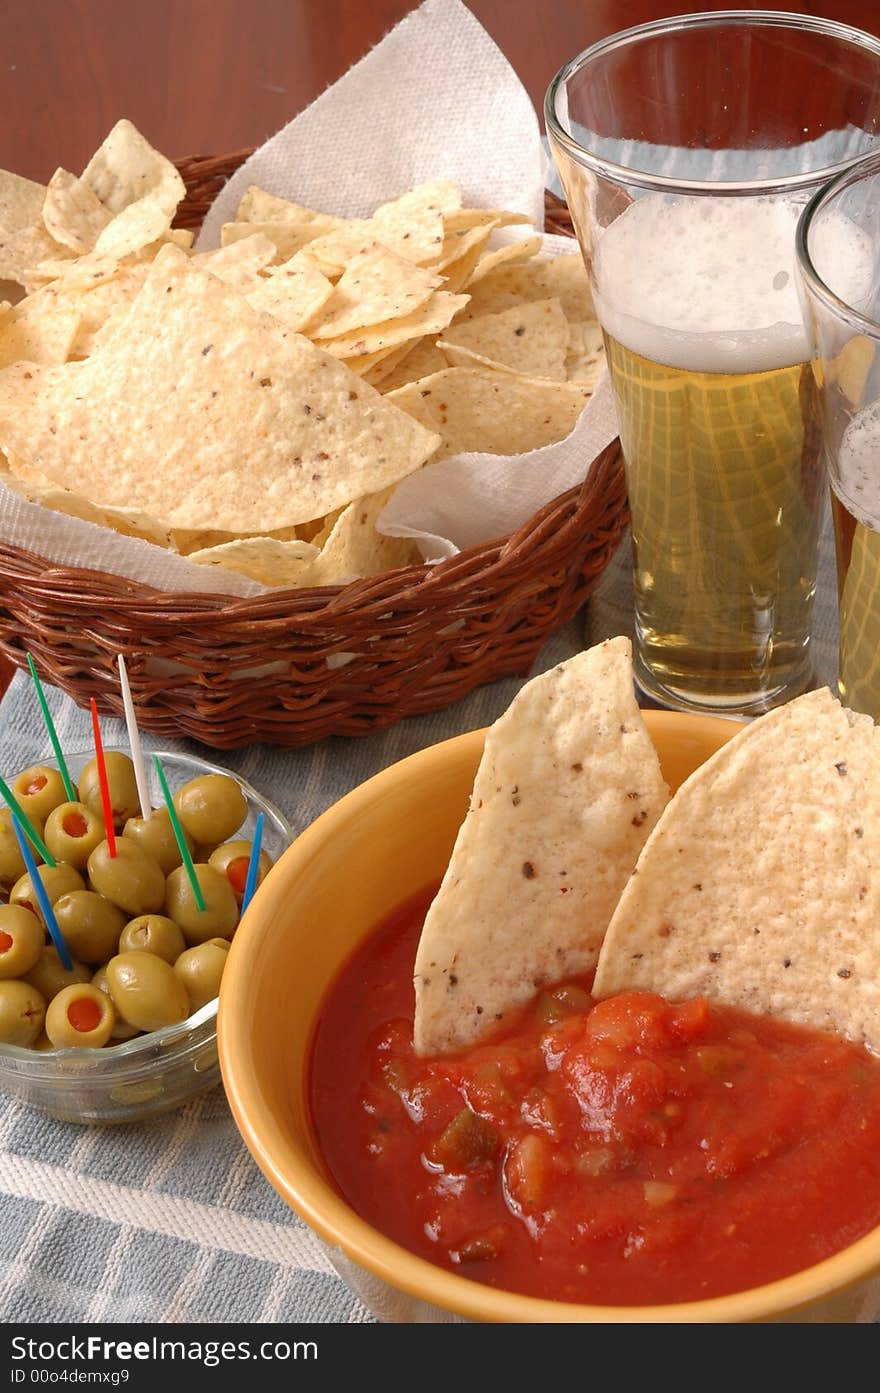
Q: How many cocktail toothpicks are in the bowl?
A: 7